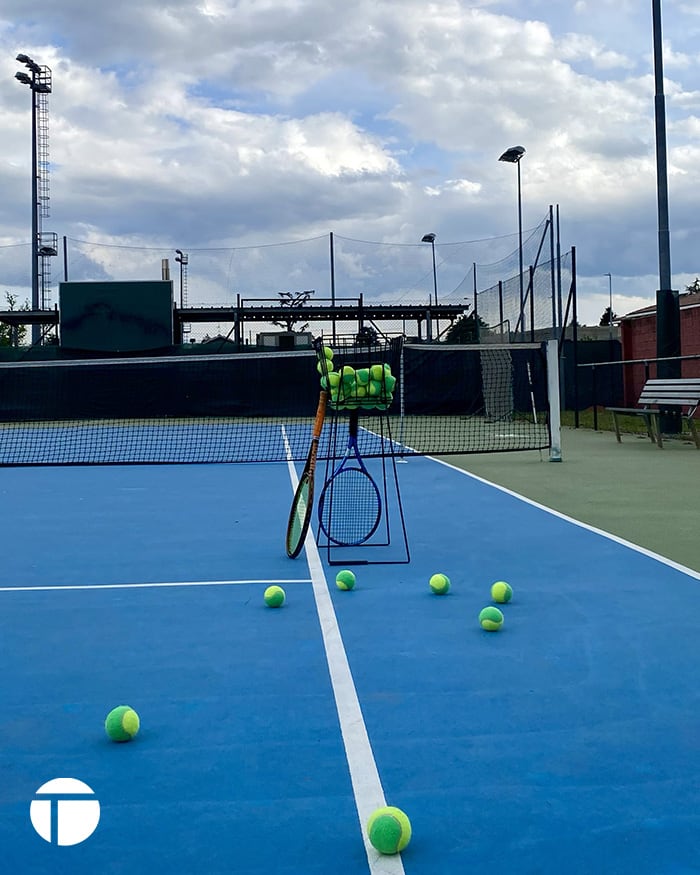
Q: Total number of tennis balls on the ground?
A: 7